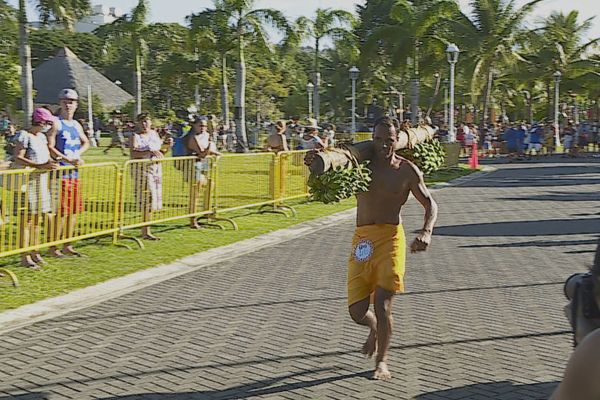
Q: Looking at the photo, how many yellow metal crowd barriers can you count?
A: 4